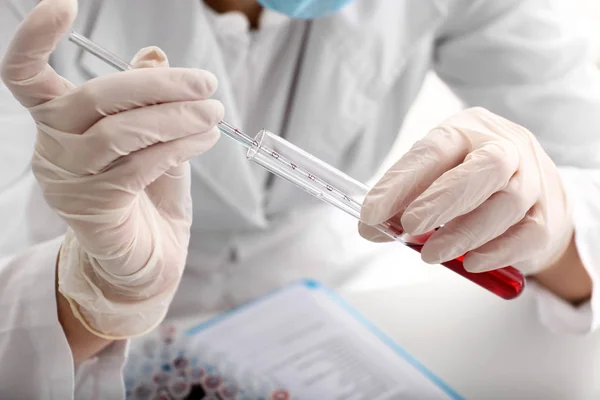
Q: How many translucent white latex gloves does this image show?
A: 2